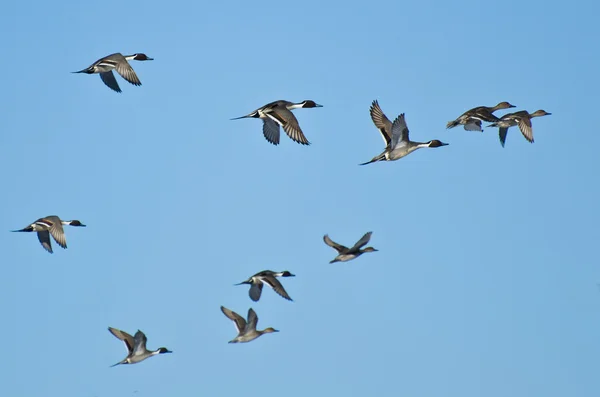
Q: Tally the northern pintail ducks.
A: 10